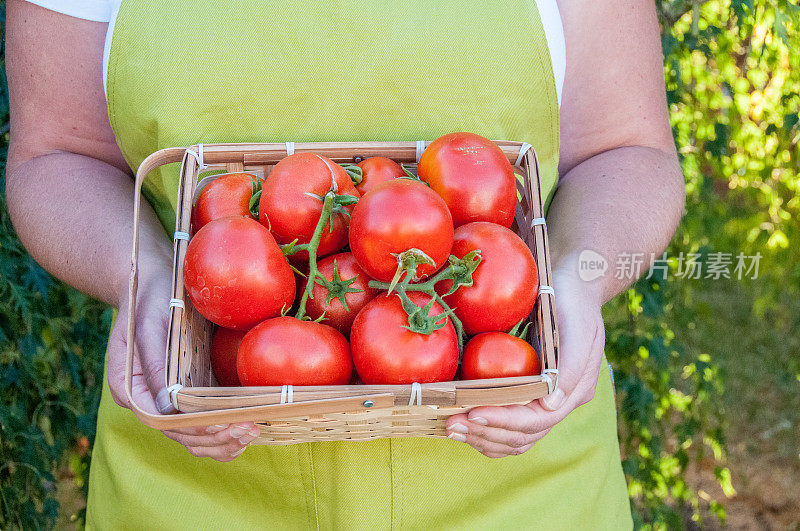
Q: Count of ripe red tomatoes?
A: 12